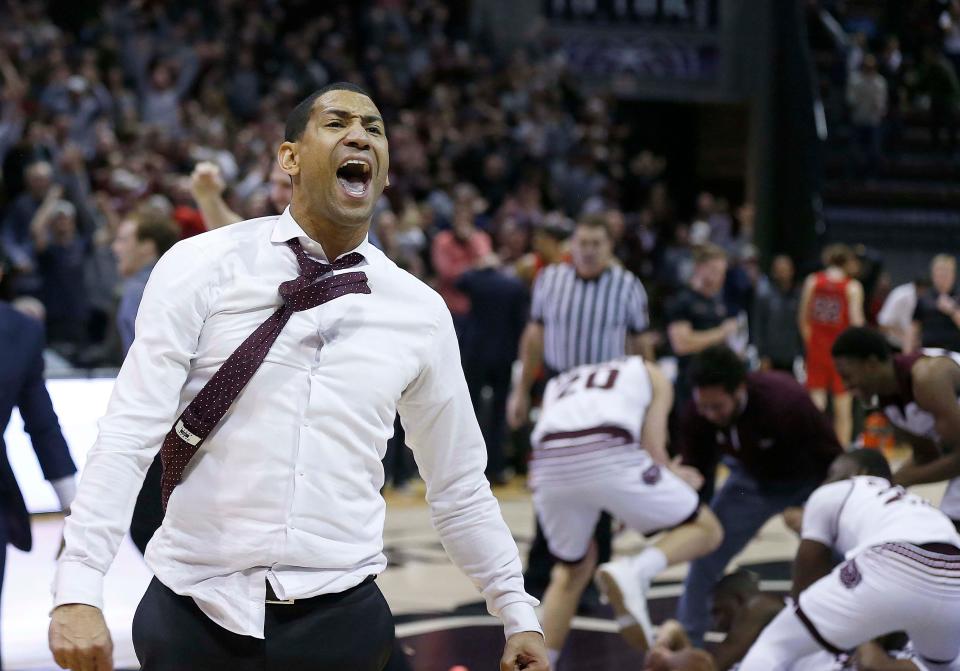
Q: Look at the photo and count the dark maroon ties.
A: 1